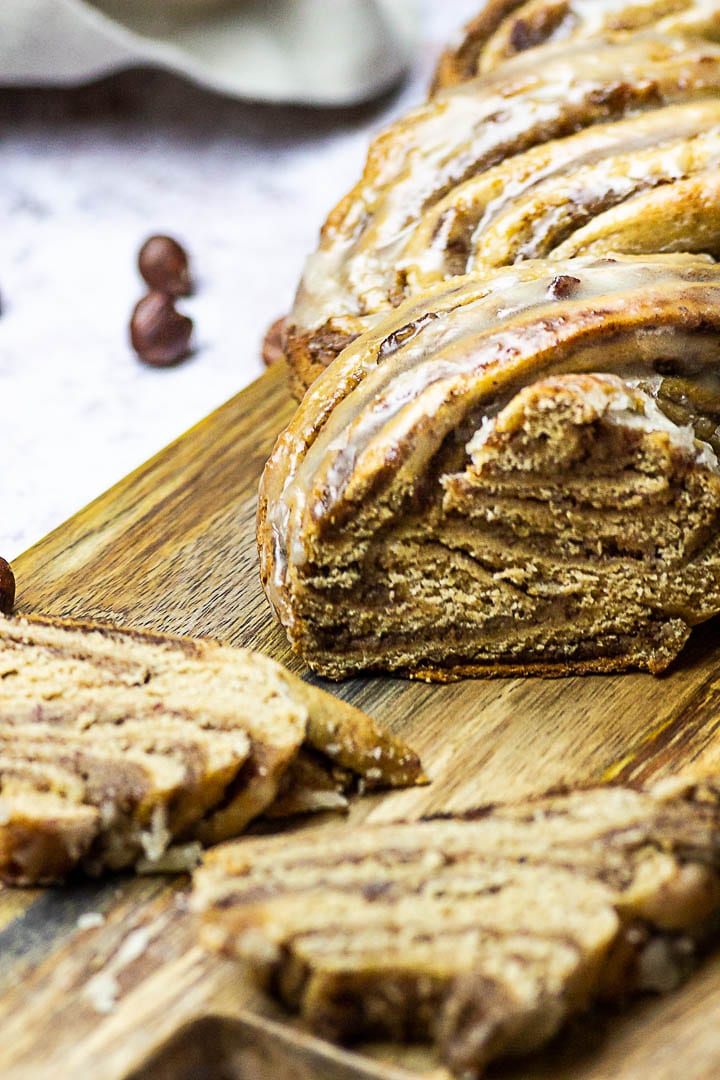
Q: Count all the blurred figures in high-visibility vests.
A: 0